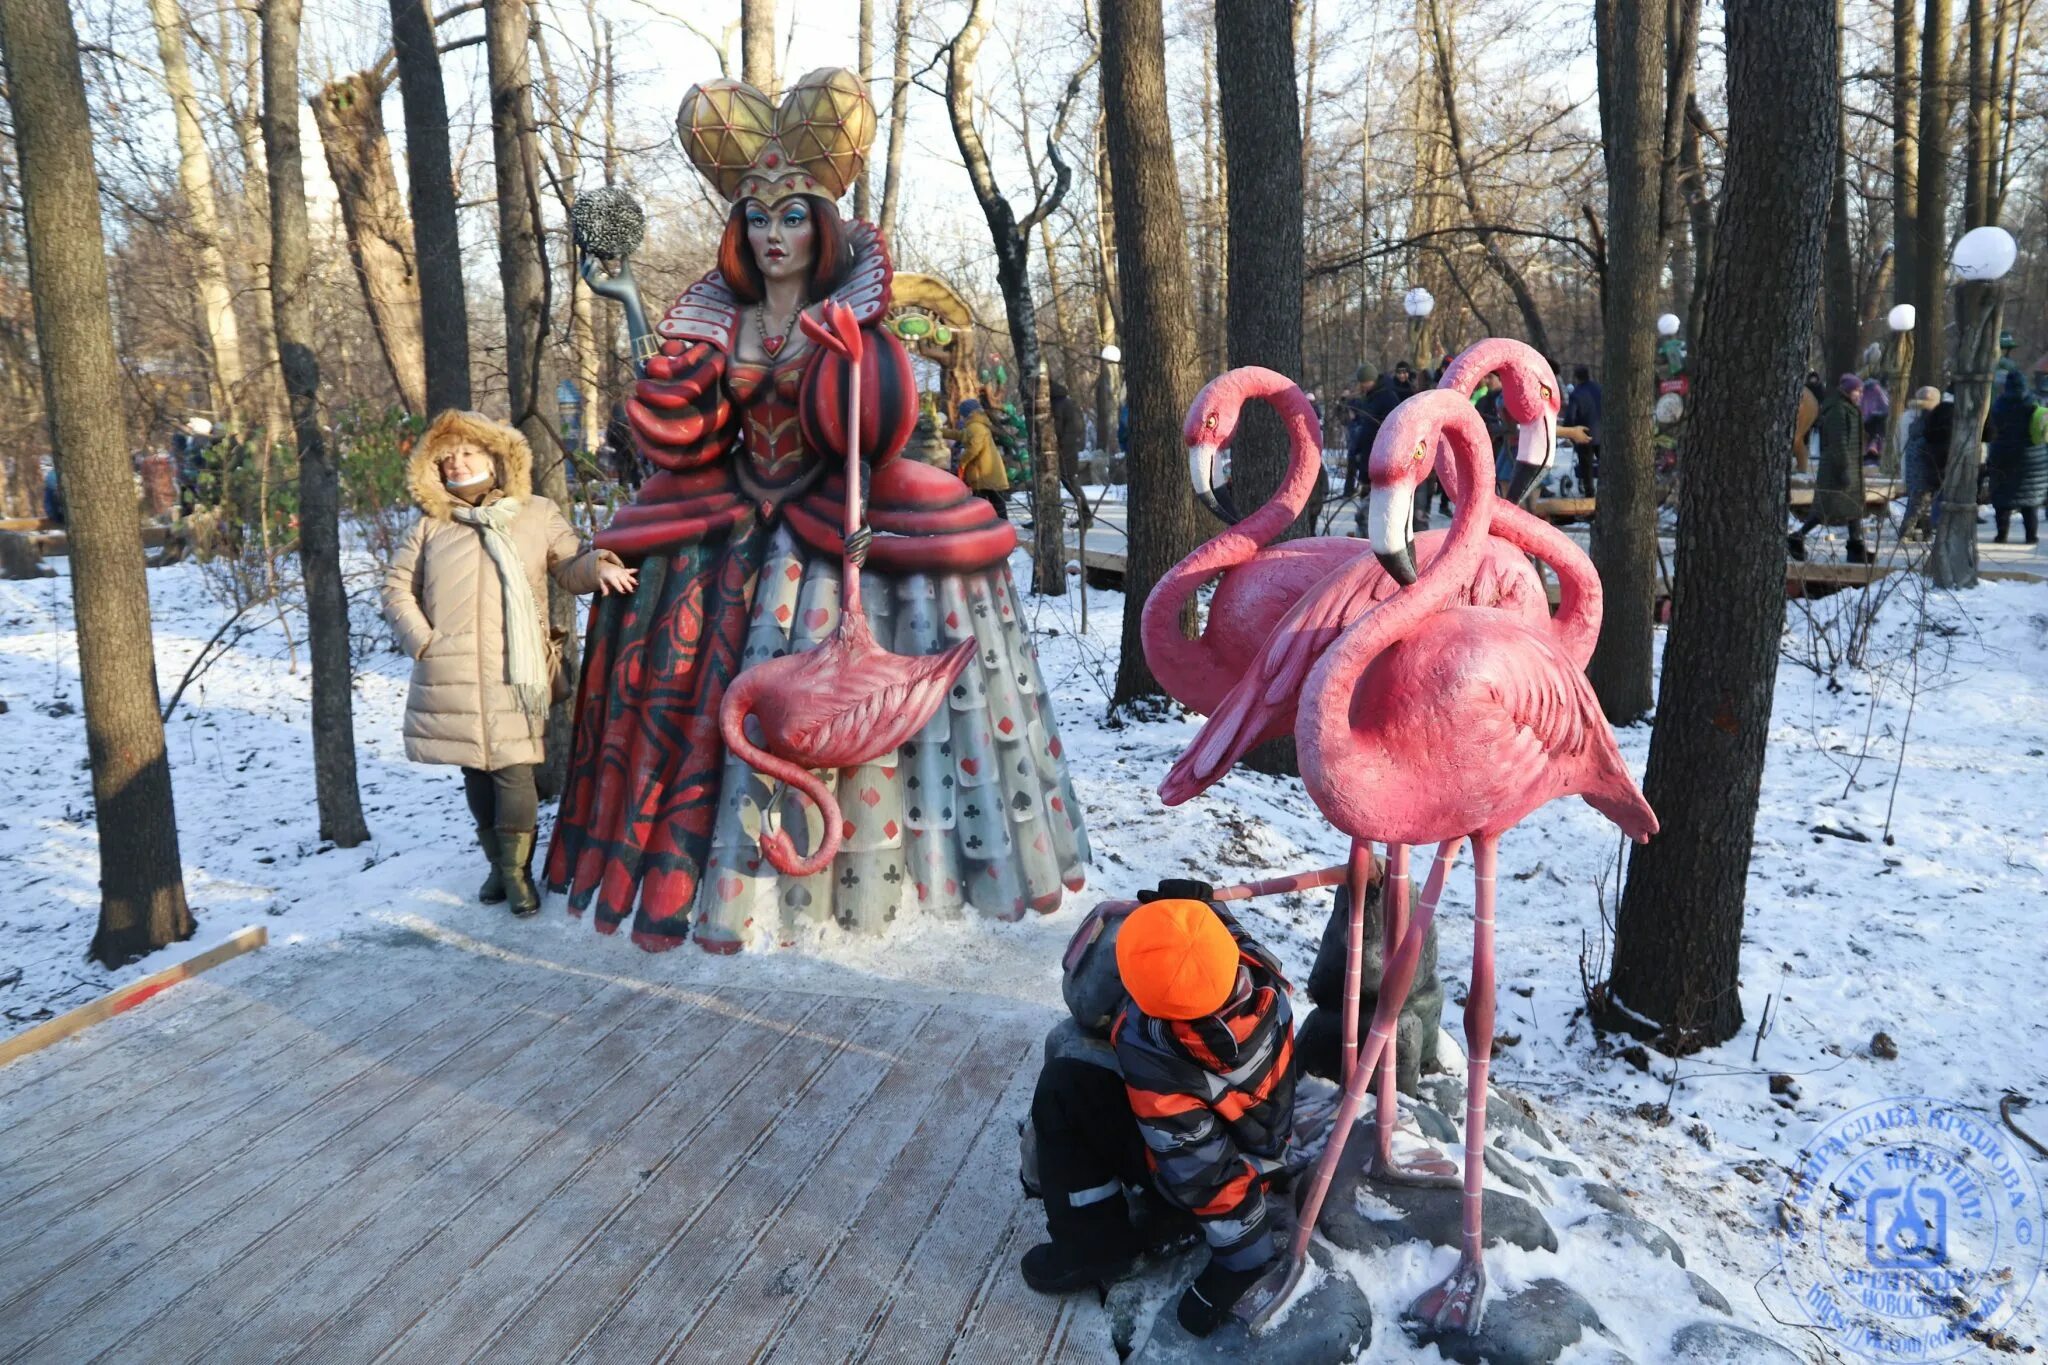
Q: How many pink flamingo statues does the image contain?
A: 4